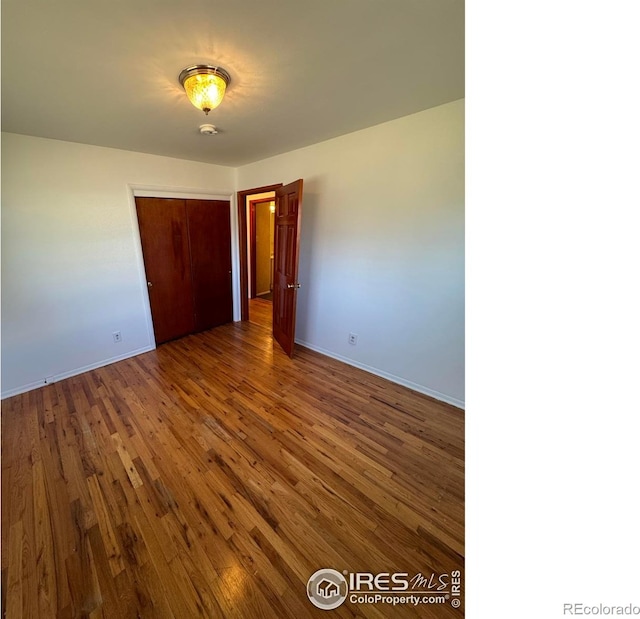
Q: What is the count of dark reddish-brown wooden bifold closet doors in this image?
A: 2